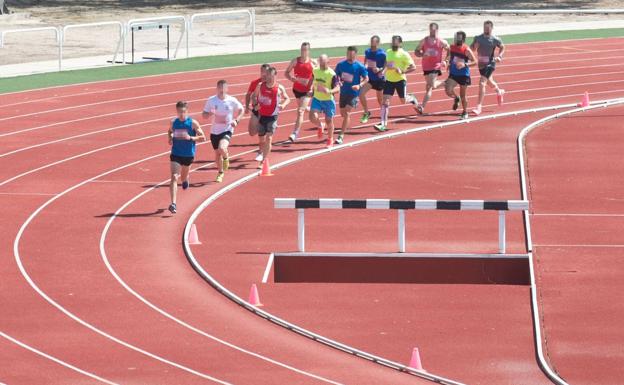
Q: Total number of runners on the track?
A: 12